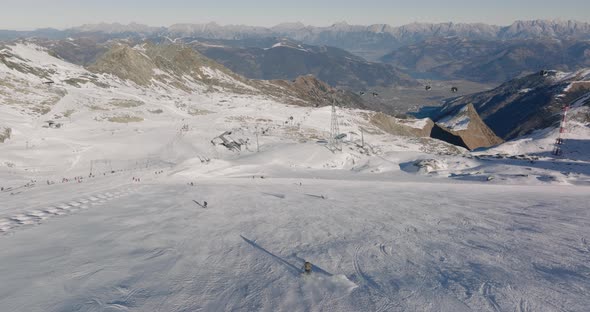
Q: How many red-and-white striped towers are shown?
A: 1